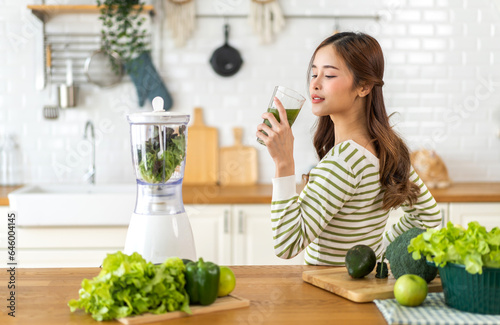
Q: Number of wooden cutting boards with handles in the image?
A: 2